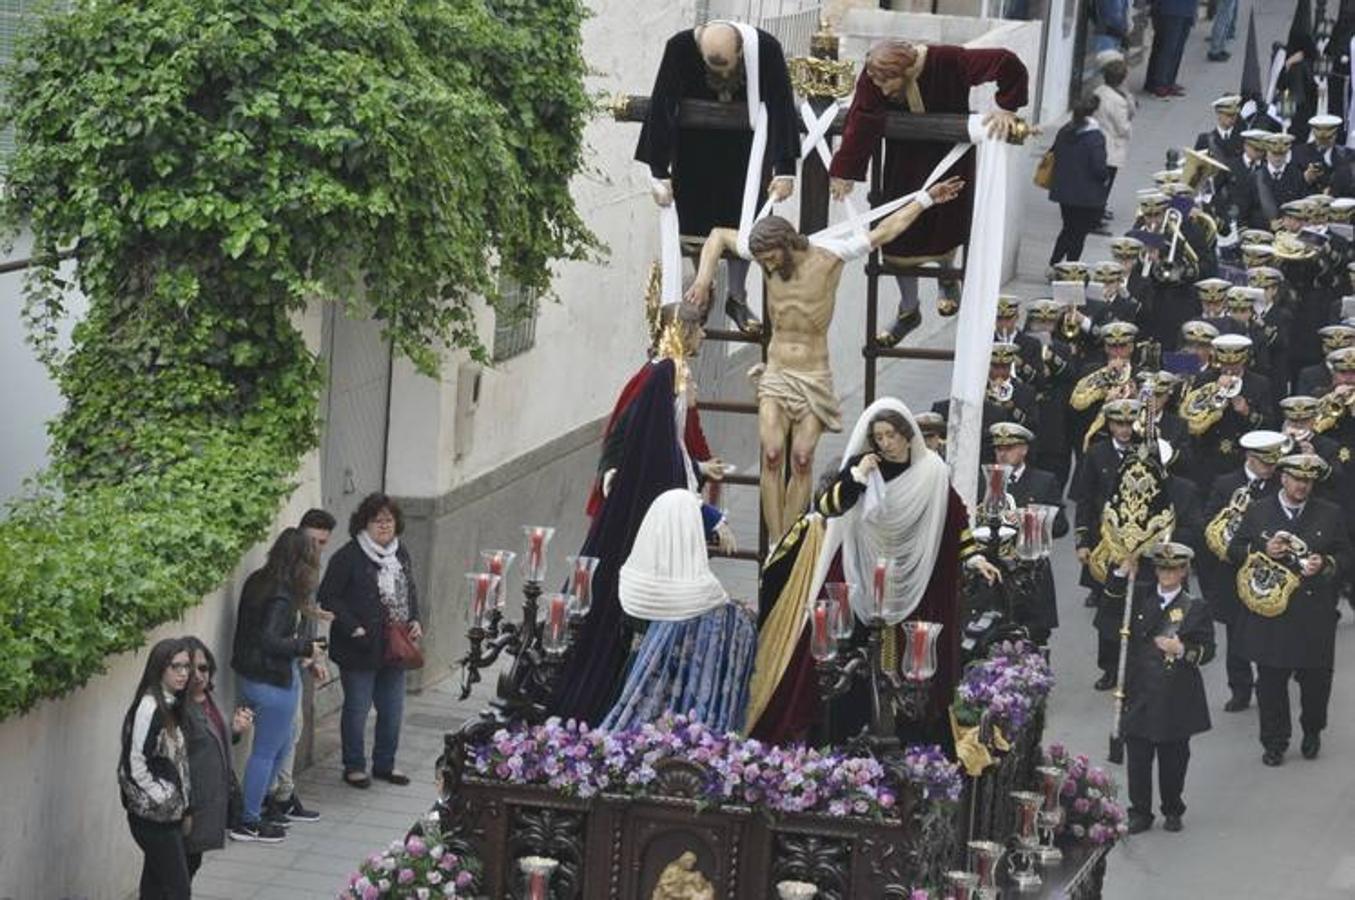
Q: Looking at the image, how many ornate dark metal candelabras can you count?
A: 3